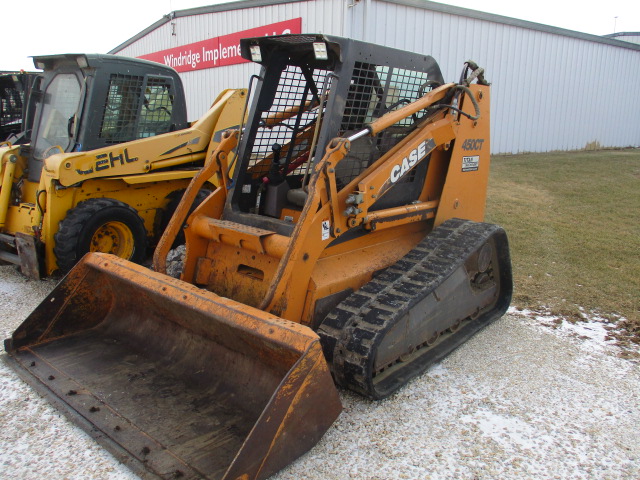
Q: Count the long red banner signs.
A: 1